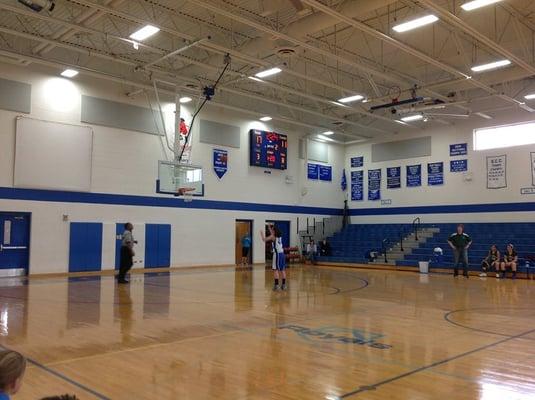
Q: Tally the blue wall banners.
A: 11